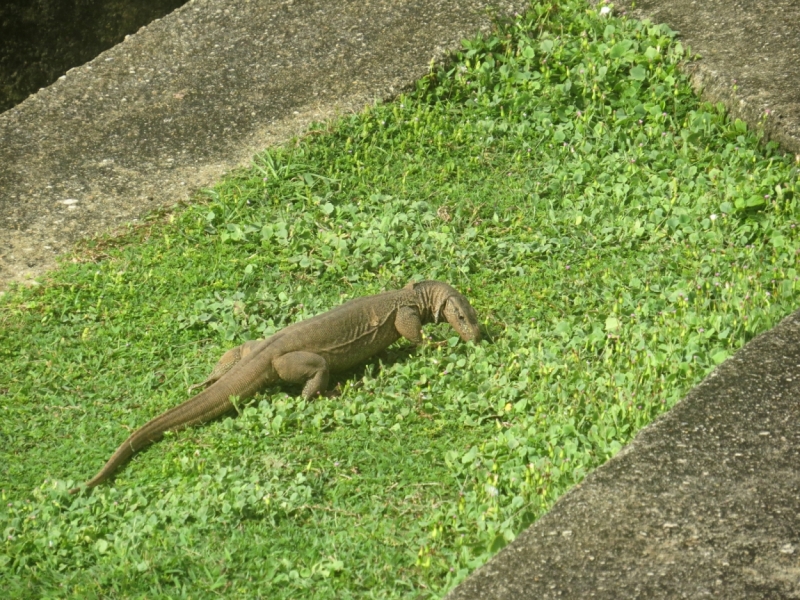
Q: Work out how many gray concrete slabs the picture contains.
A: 3